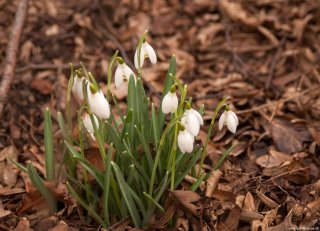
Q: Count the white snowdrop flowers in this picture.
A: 9